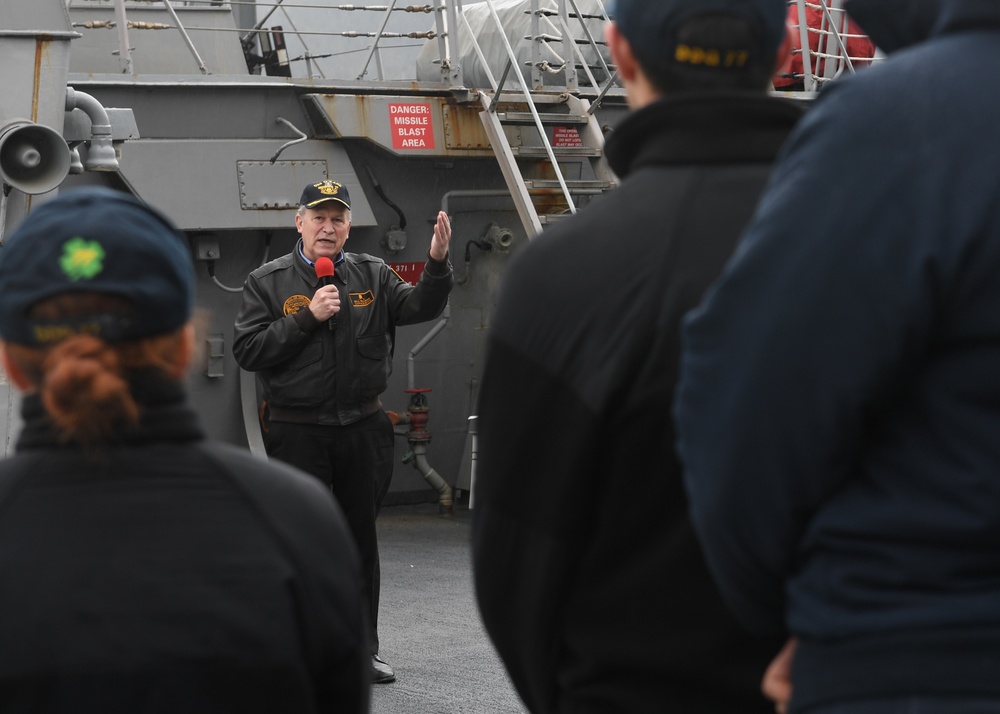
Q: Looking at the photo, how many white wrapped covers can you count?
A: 1